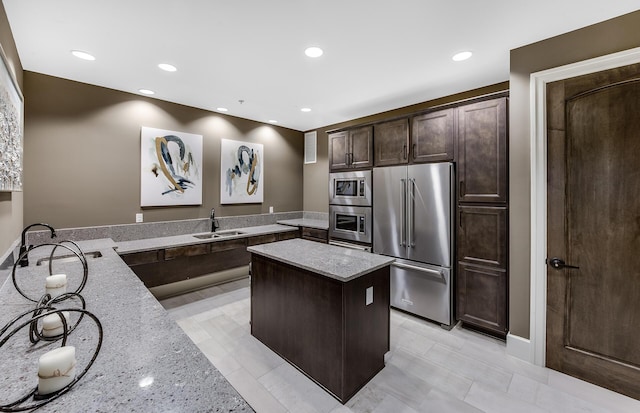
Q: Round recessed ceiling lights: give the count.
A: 8